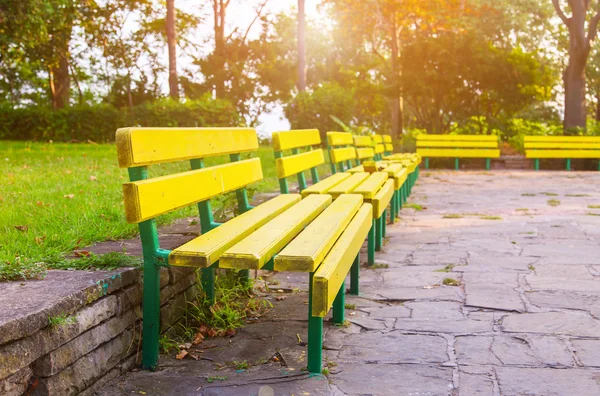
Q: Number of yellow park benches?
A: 8